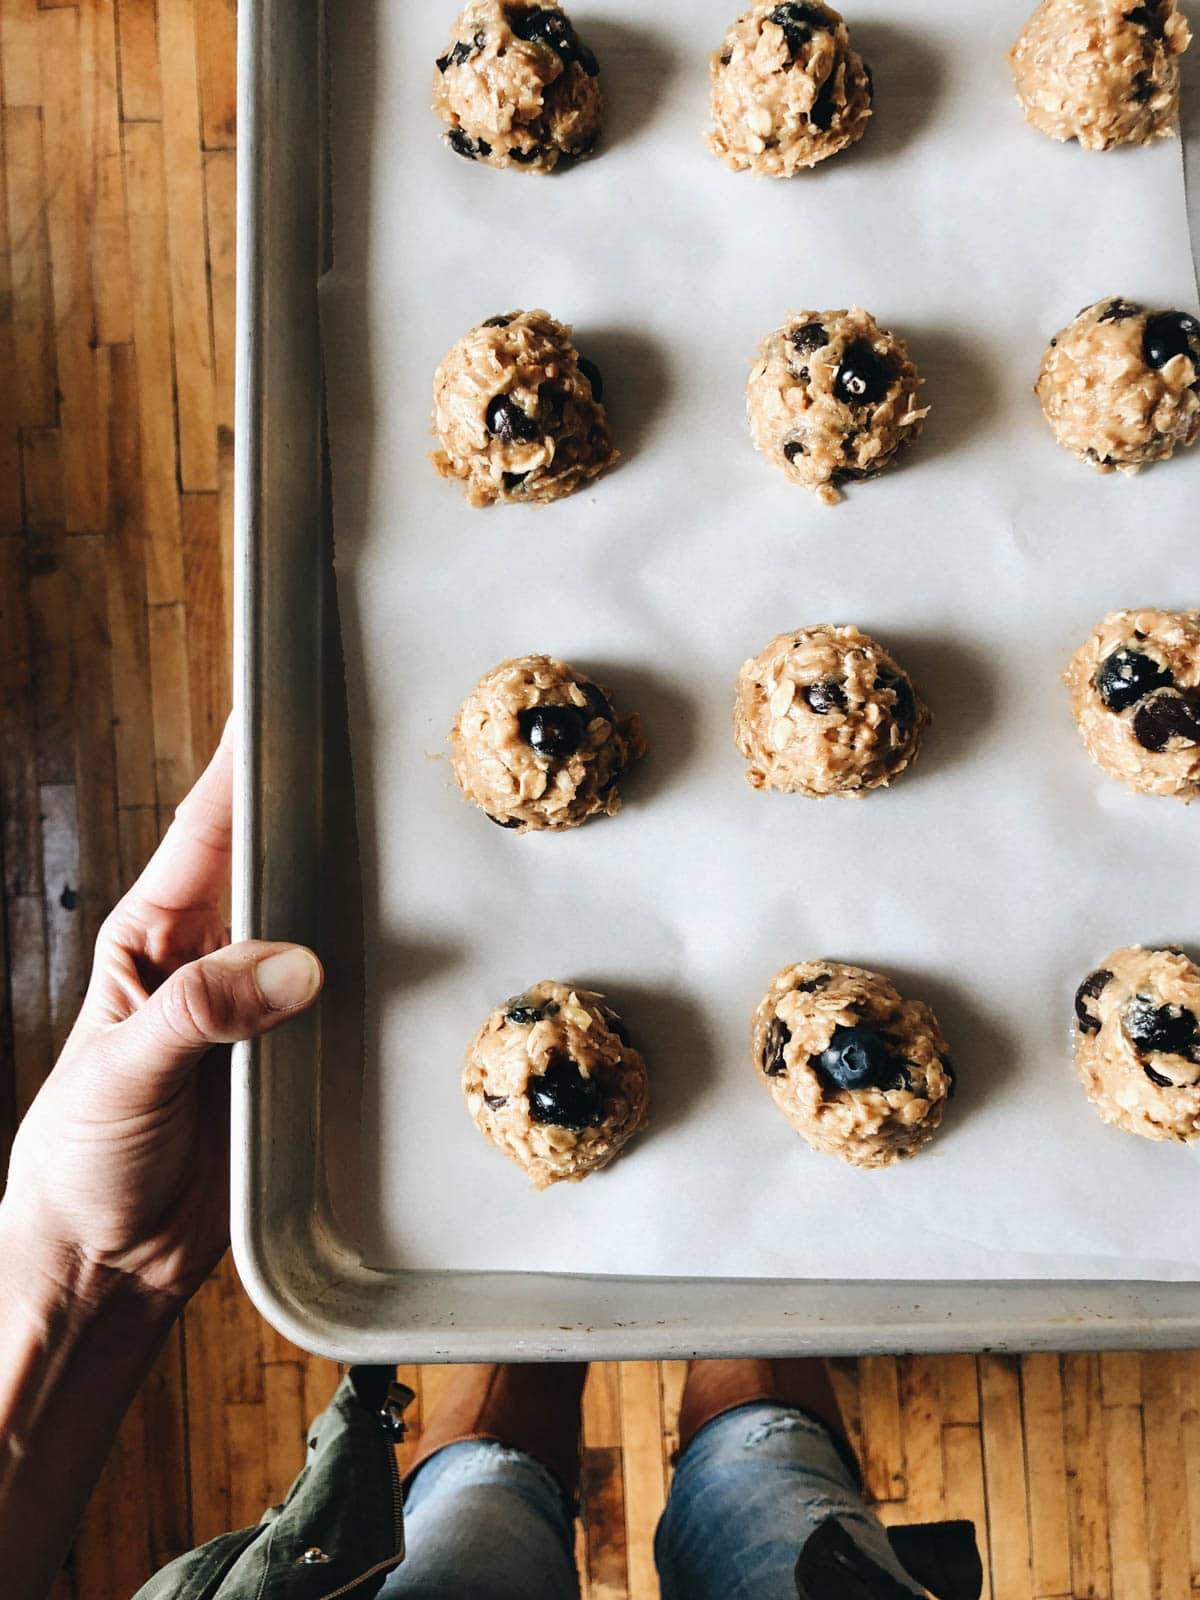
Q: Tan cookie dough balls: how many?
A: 12